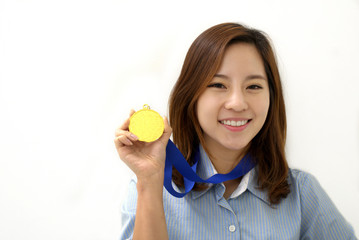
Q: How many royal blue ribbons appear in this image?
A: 1